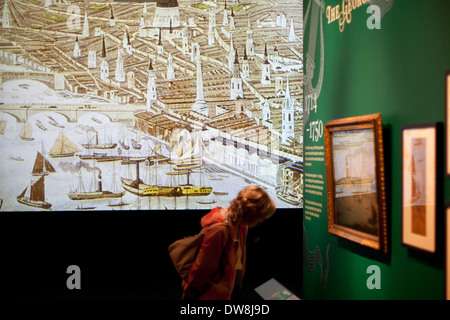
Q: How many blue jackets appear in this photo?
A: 0